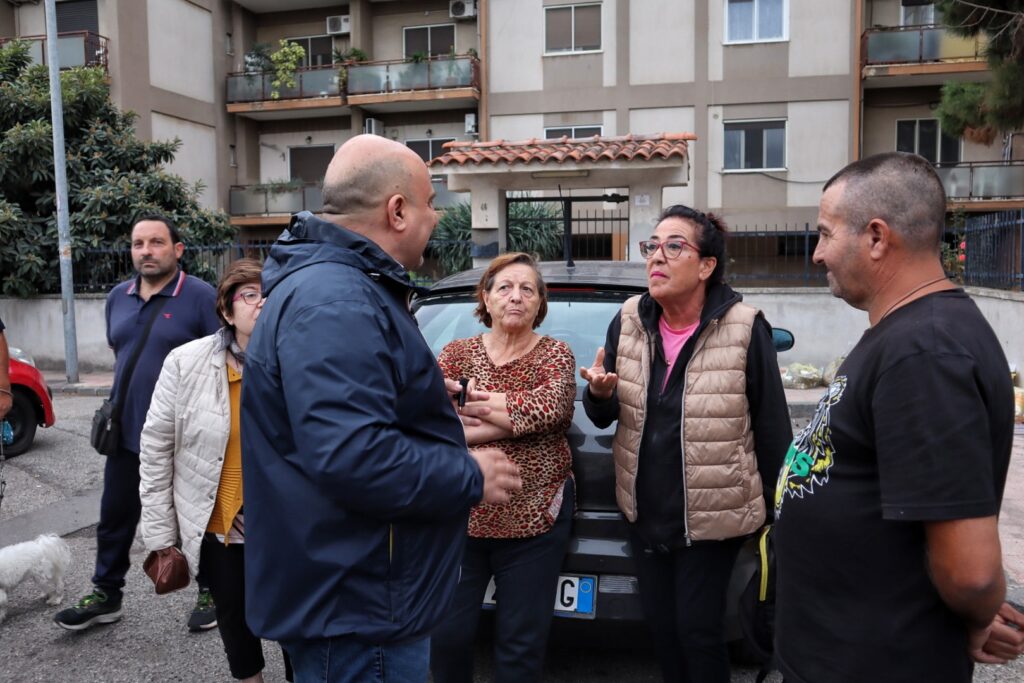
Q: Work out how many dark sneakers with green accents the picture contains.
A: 2